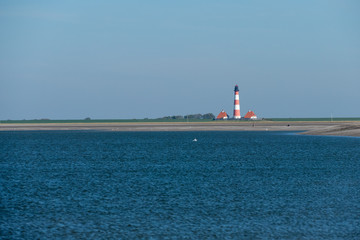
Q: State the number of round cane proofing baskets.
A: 0